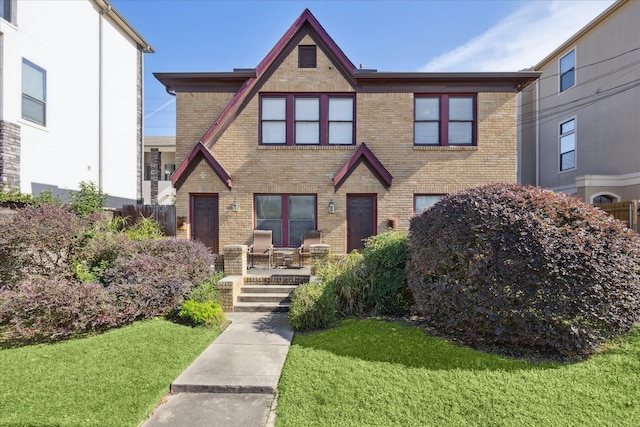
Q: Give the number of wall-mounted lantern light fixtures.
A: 2